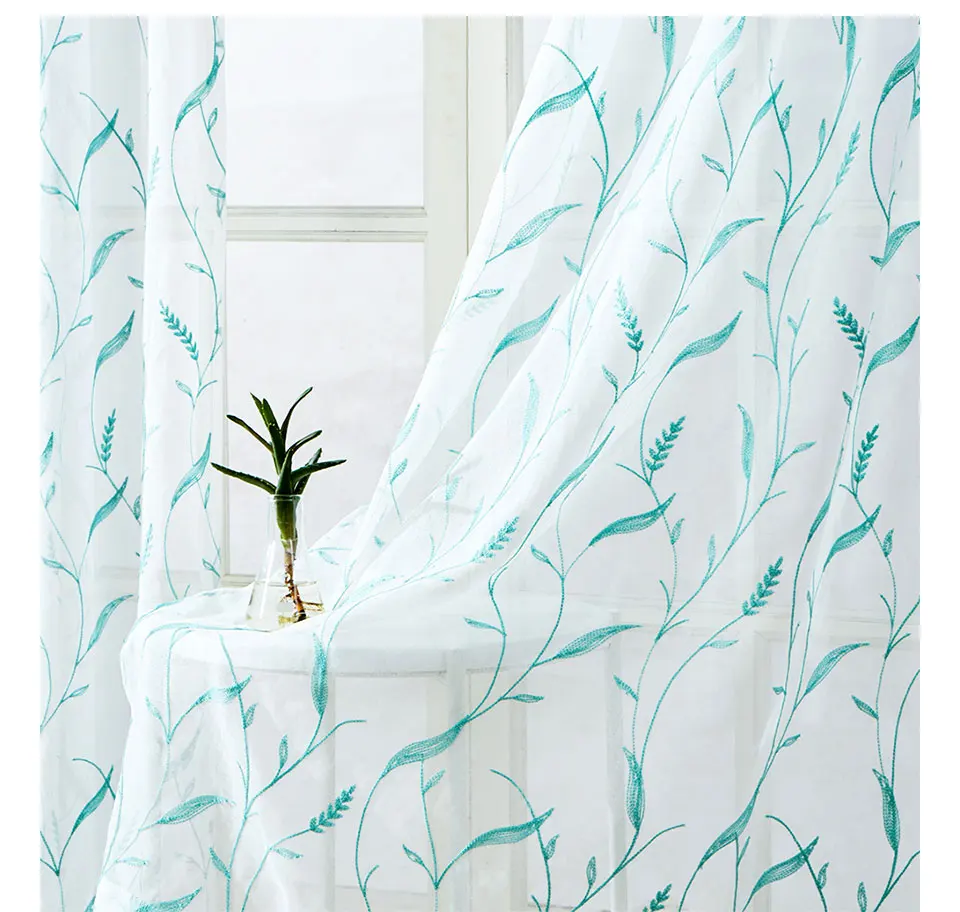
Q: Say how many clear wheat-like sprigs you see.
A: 11